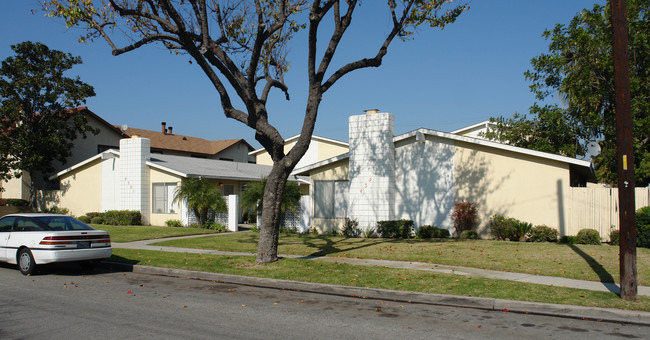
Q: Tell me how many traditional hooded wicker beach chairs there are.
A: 0